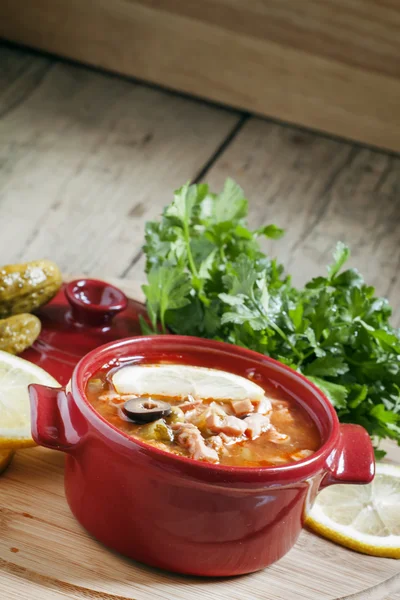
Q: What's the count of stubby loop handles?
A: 2